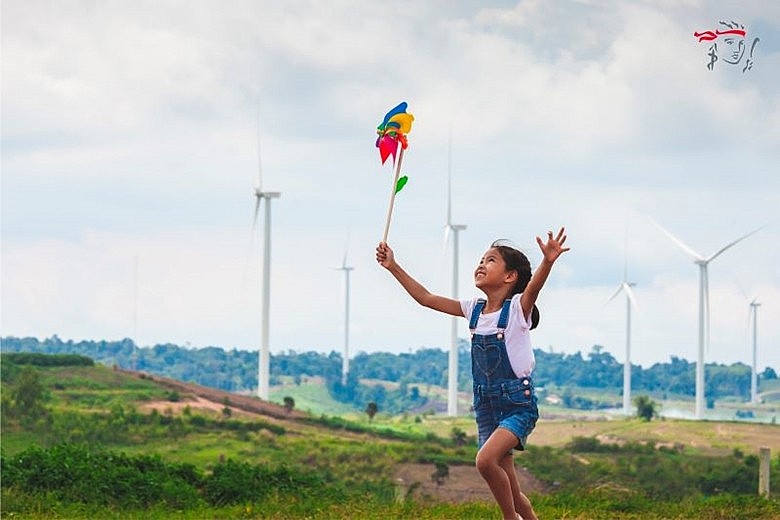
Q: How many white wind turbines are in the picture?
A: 6